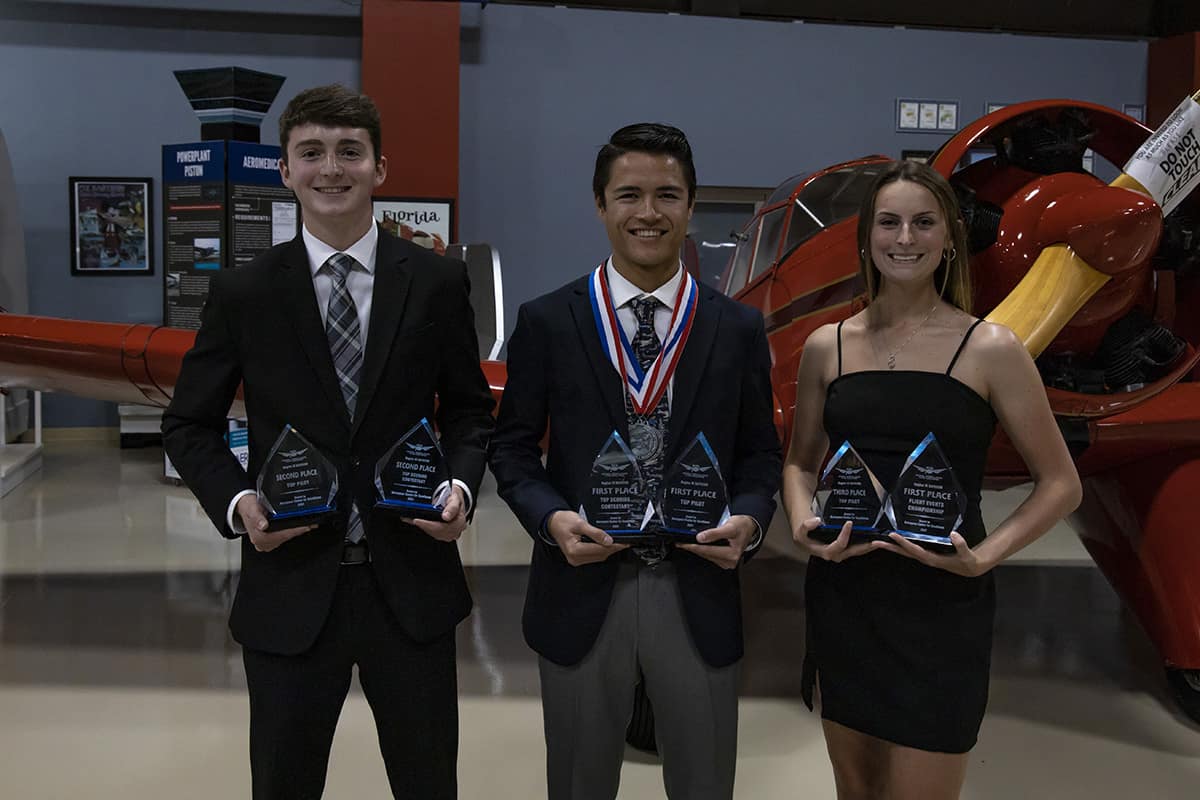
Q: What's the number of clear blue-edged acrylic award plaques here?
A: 6